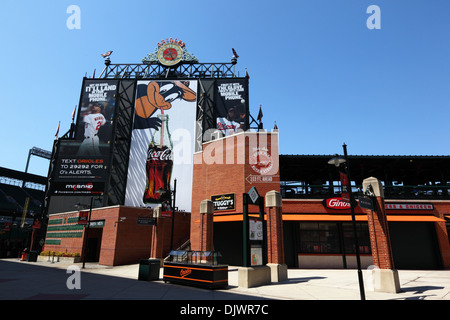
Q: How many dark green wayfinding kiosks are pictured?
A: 1